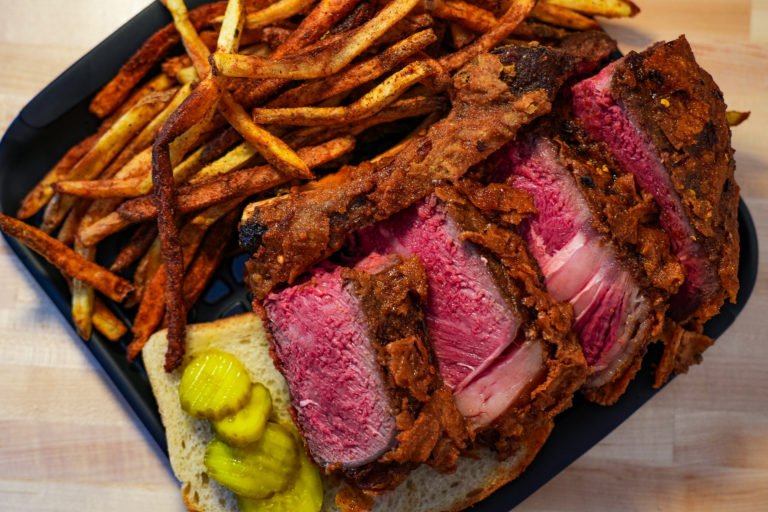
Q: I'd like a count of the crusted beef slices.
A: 4